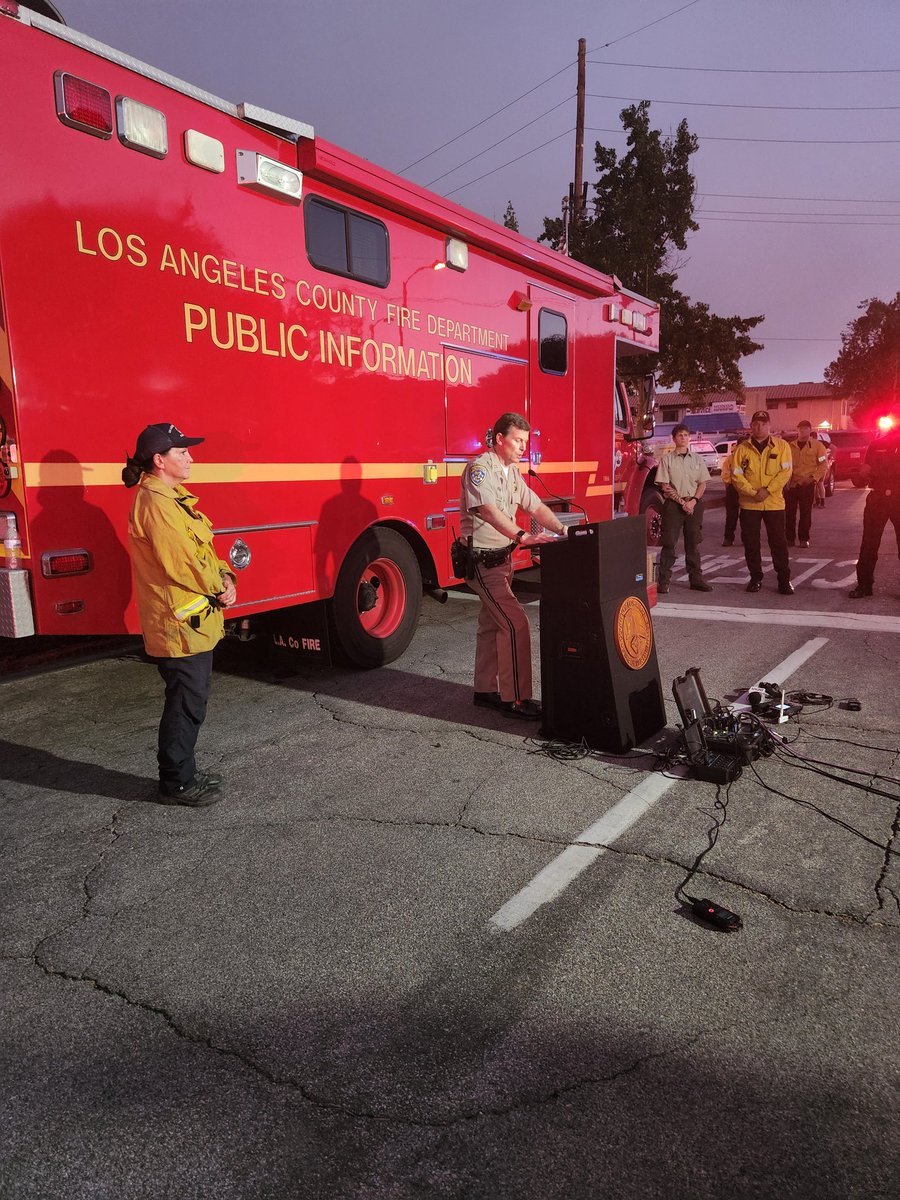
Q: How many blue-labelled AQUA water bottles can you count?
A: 0